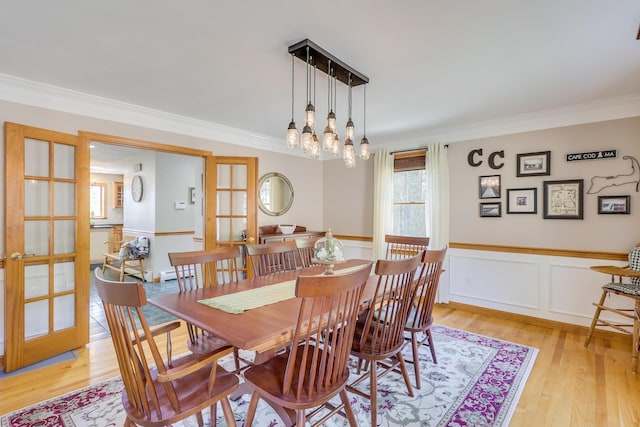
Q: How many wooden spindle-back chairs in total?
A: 8